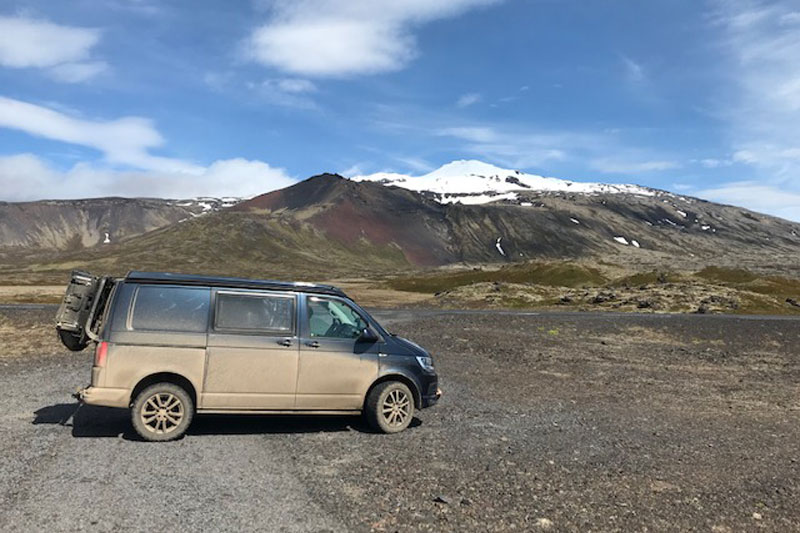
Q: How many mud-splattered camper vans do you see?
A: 1